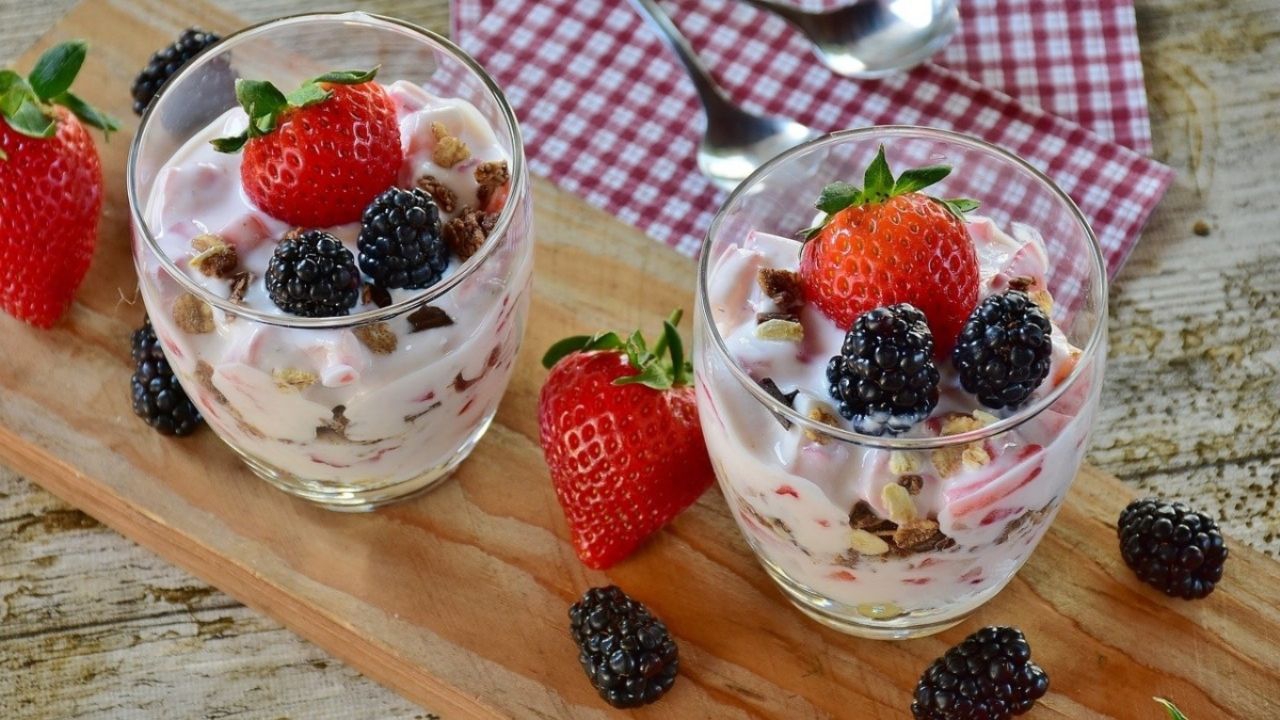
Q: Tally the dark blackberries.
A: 9